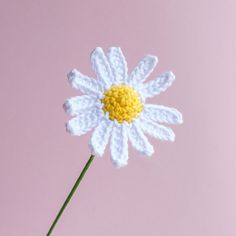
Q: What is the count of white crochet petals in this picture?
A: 12